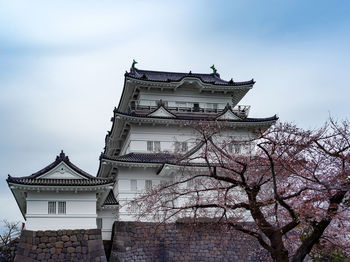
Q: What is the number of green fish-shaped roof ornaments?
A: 2